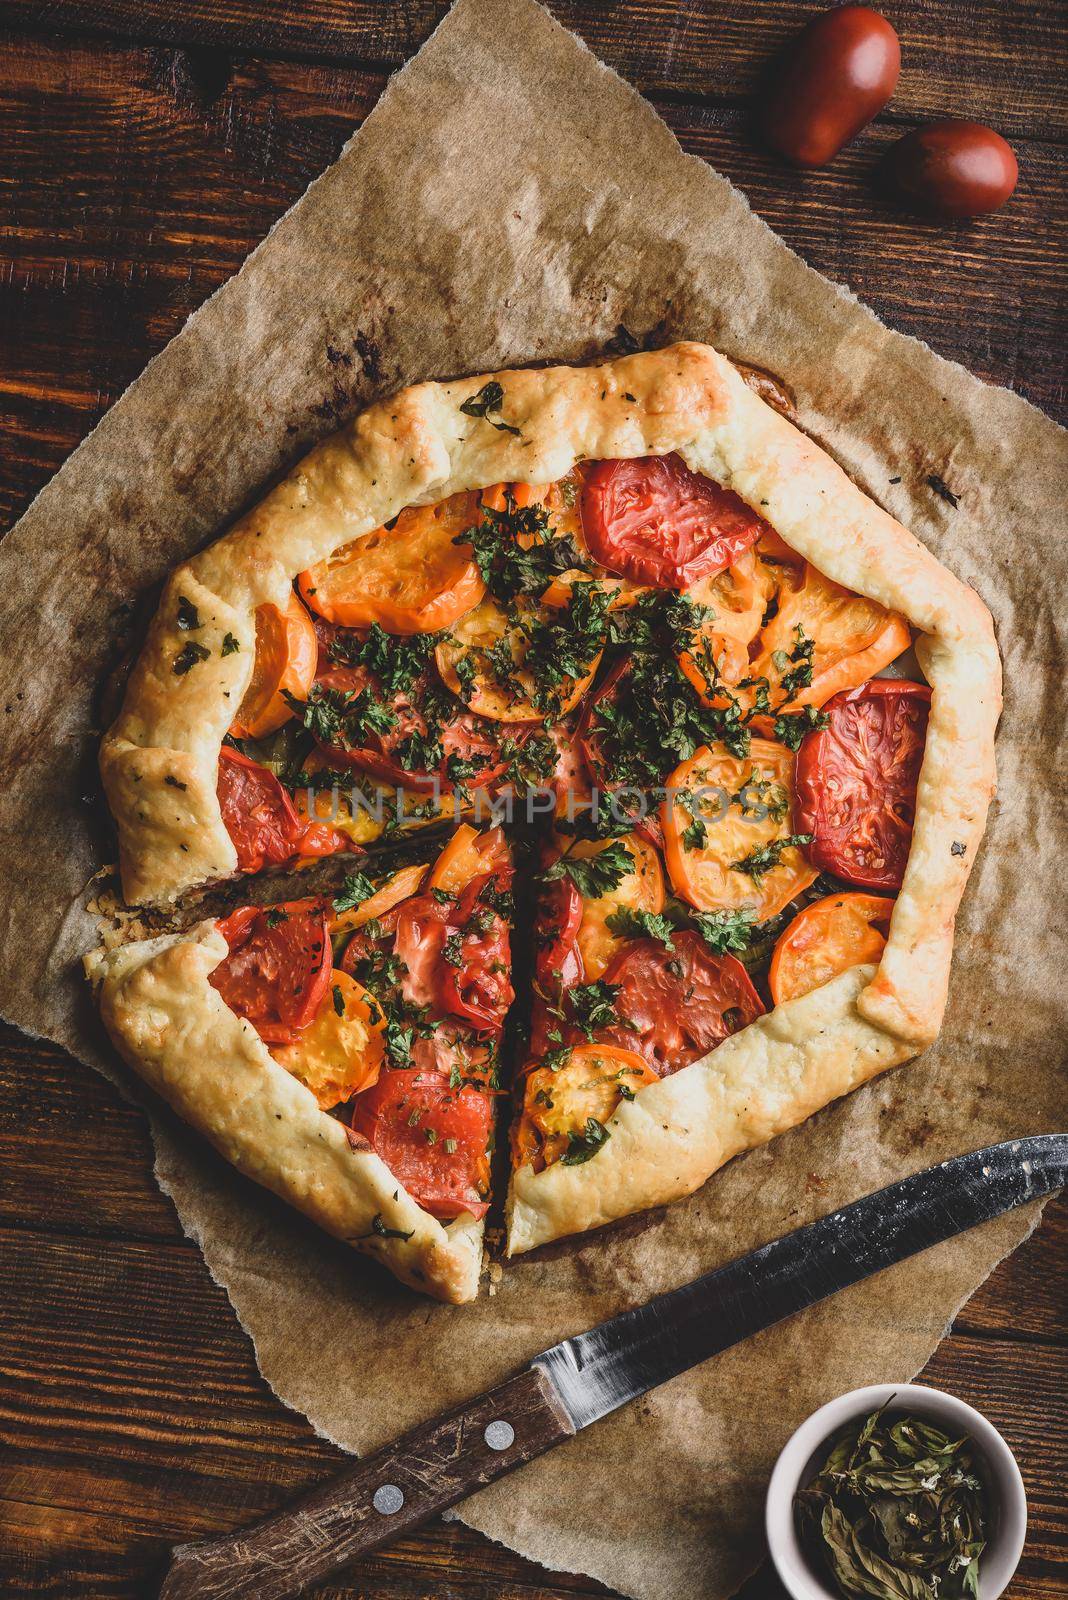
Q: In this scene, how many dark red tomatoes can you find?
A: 2